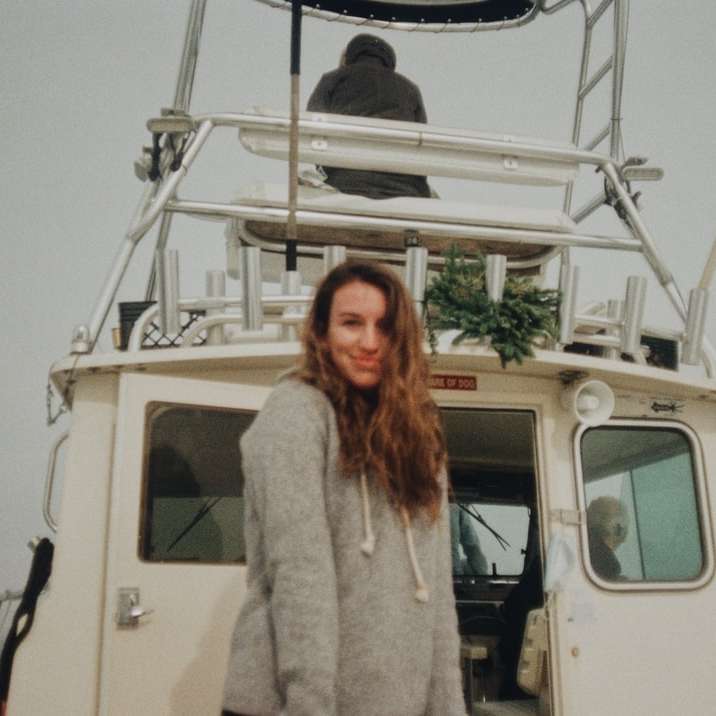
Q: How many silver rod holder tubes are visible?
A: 11